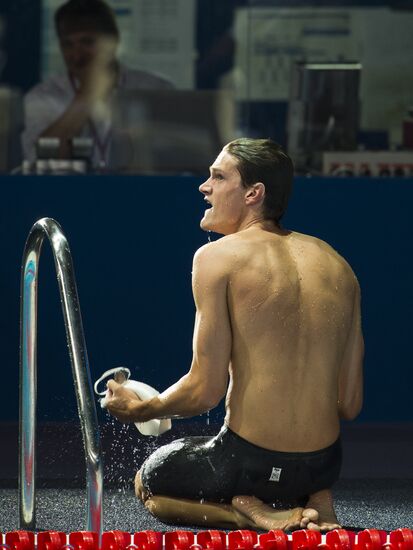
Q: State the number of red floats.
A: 13